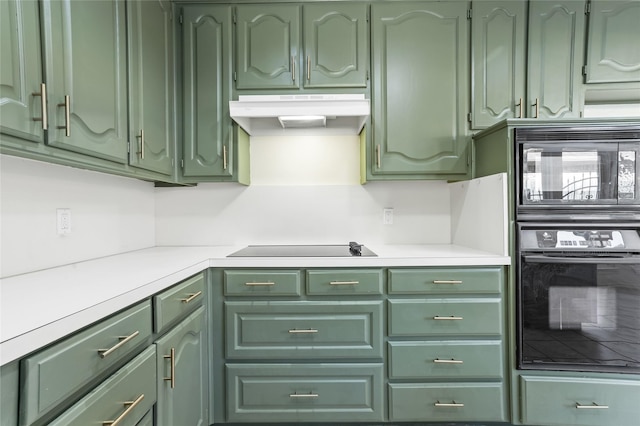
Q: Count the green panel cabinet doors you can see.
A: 11